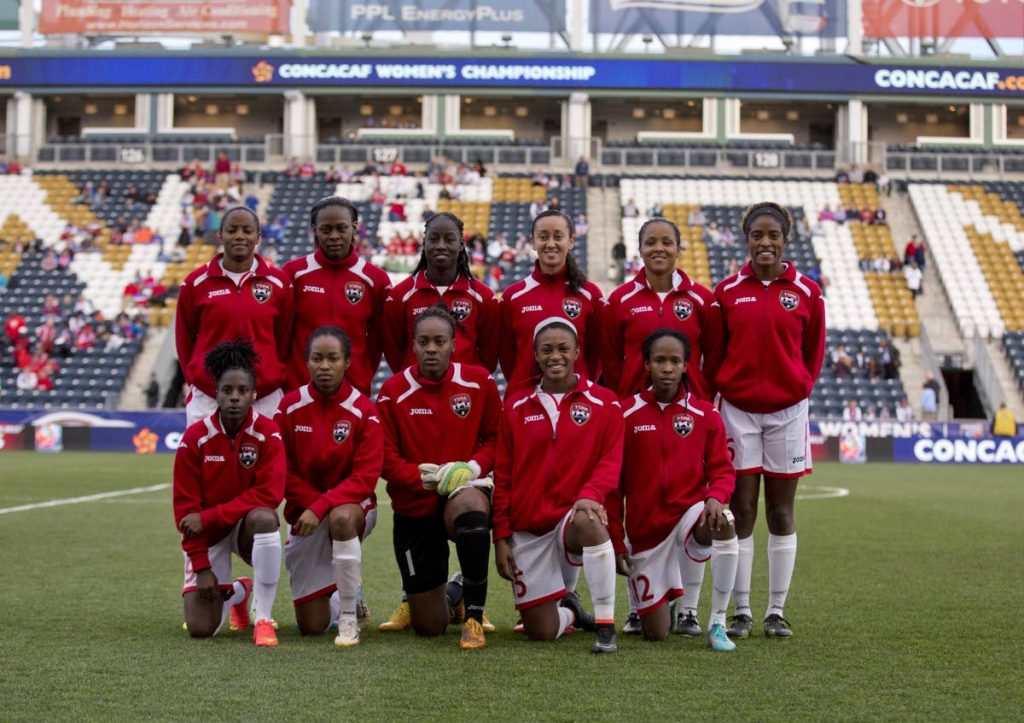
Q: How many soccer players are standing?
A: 6